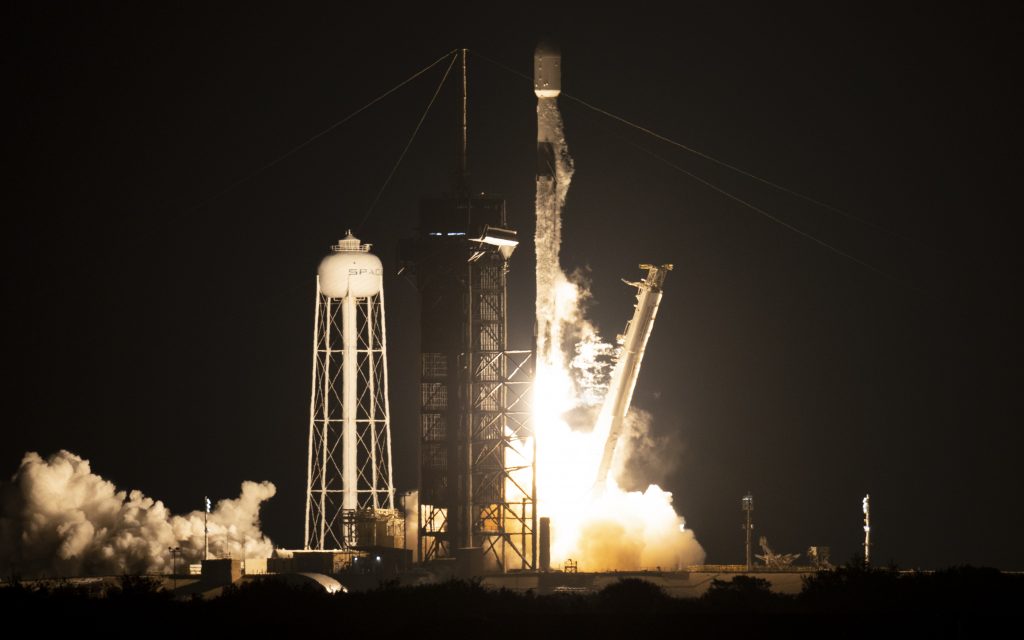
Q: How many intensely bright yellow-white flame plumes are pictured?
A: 1